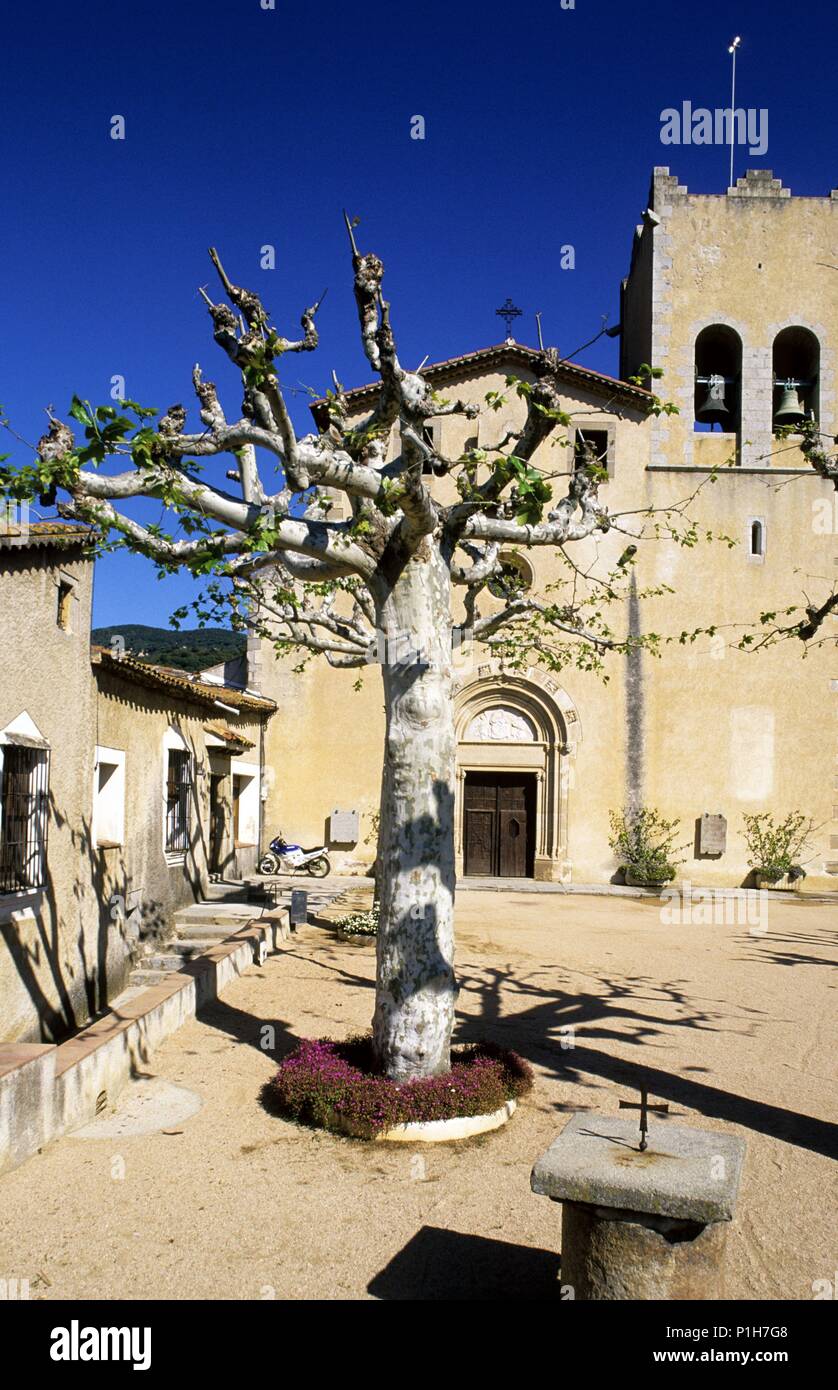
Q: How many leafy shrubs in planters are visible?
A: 2